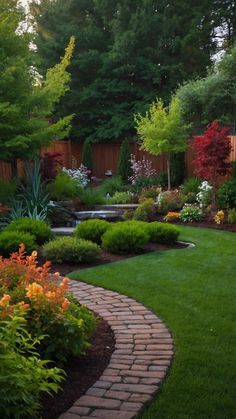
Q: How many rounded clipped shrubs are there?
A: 6